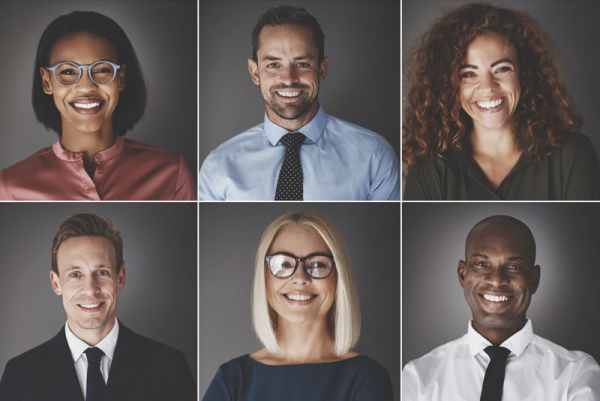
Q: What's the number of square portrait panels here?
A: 6